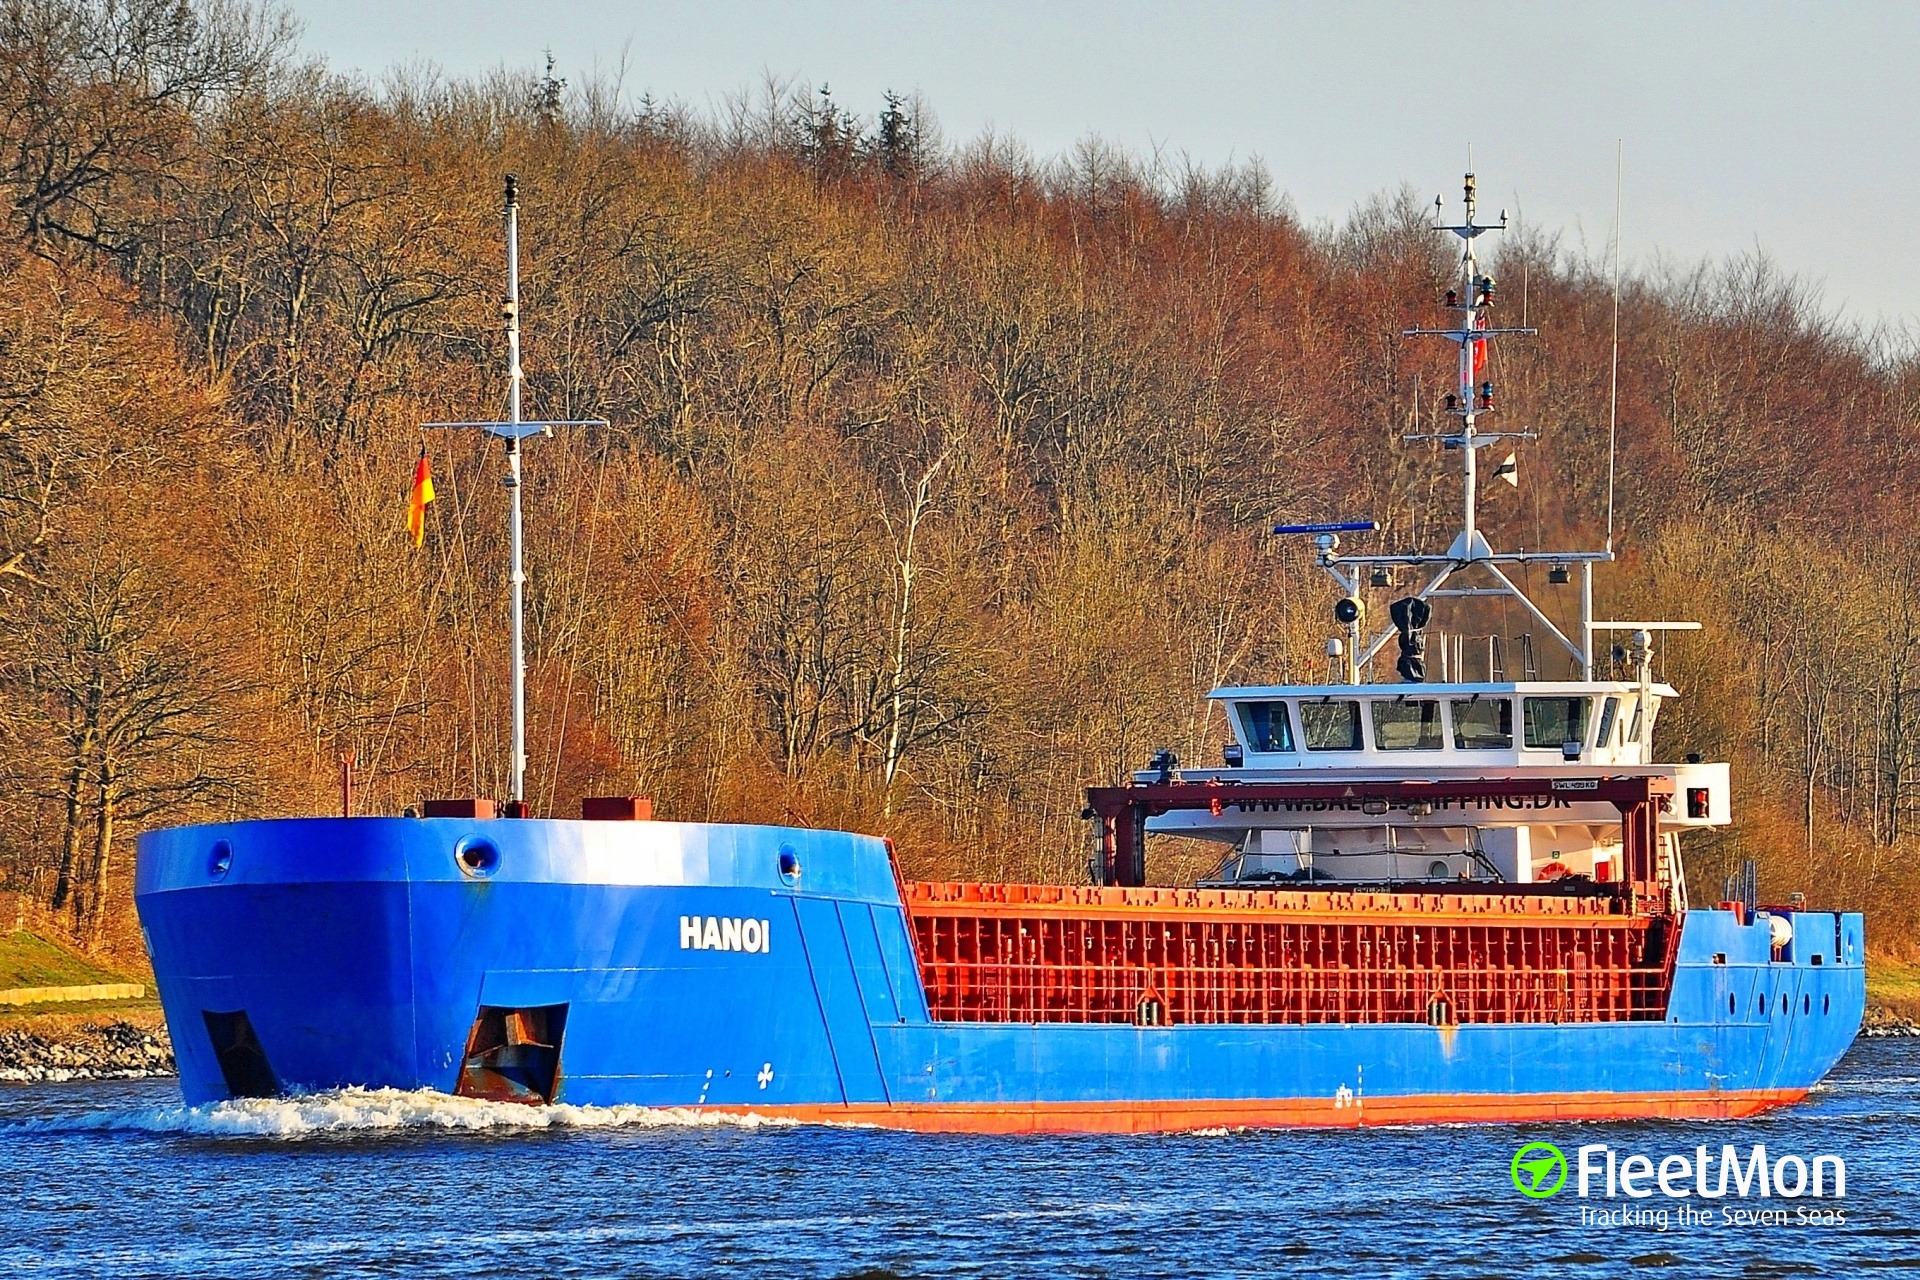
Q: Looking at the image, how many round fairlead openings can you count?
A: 3